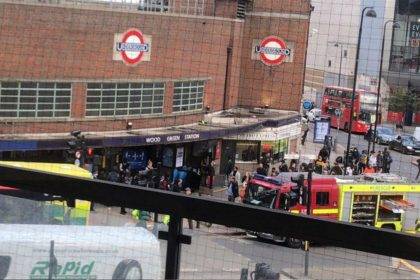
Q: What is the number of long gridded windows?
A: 3